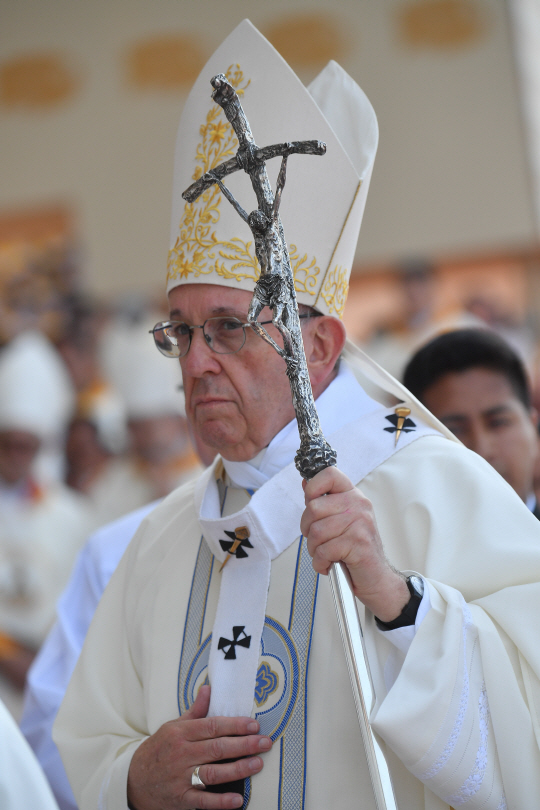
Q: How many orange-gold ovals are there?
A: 4